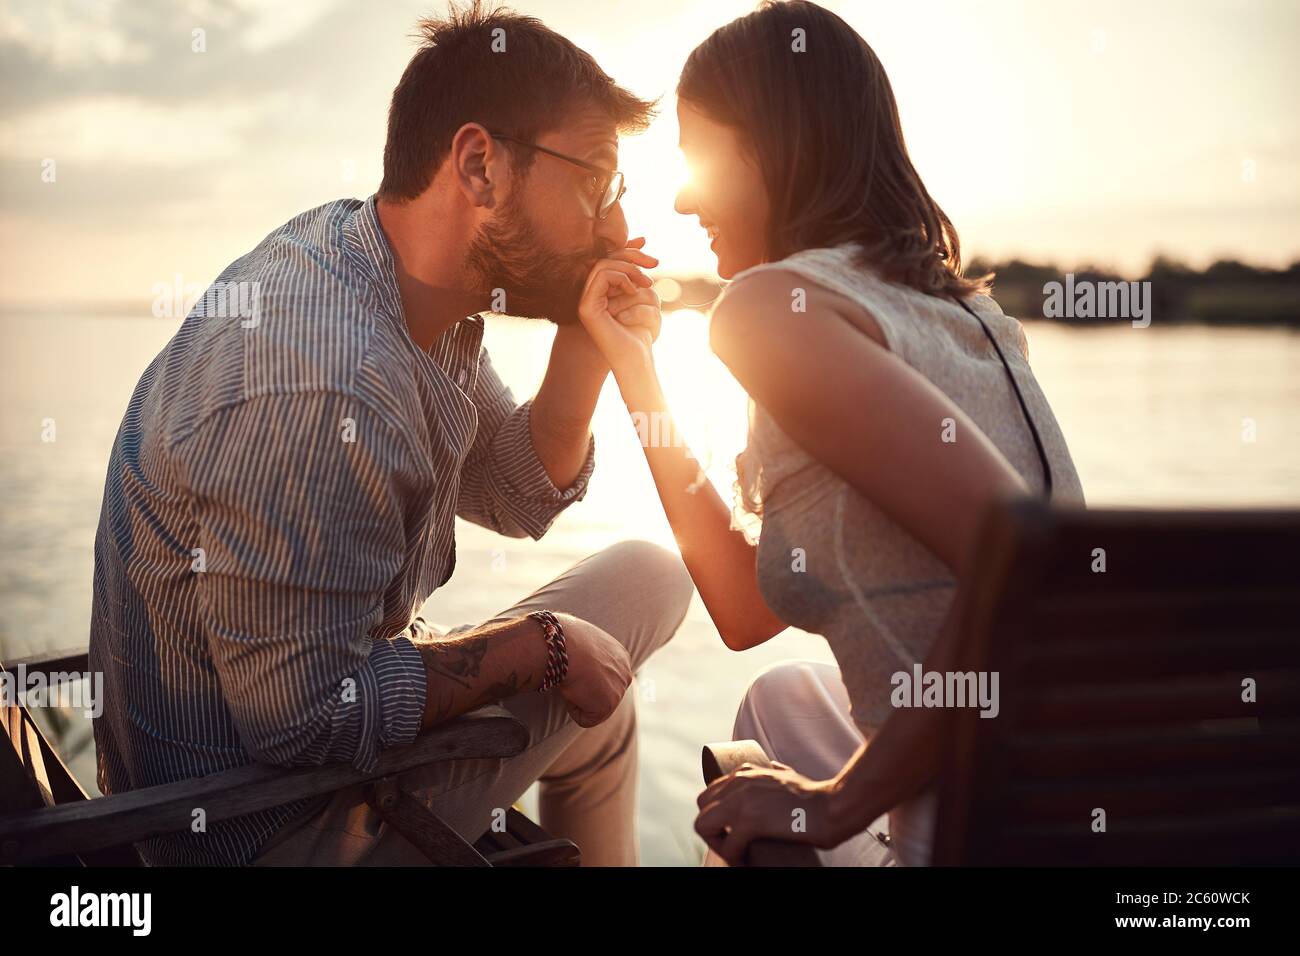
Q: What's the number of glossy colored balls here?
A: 0